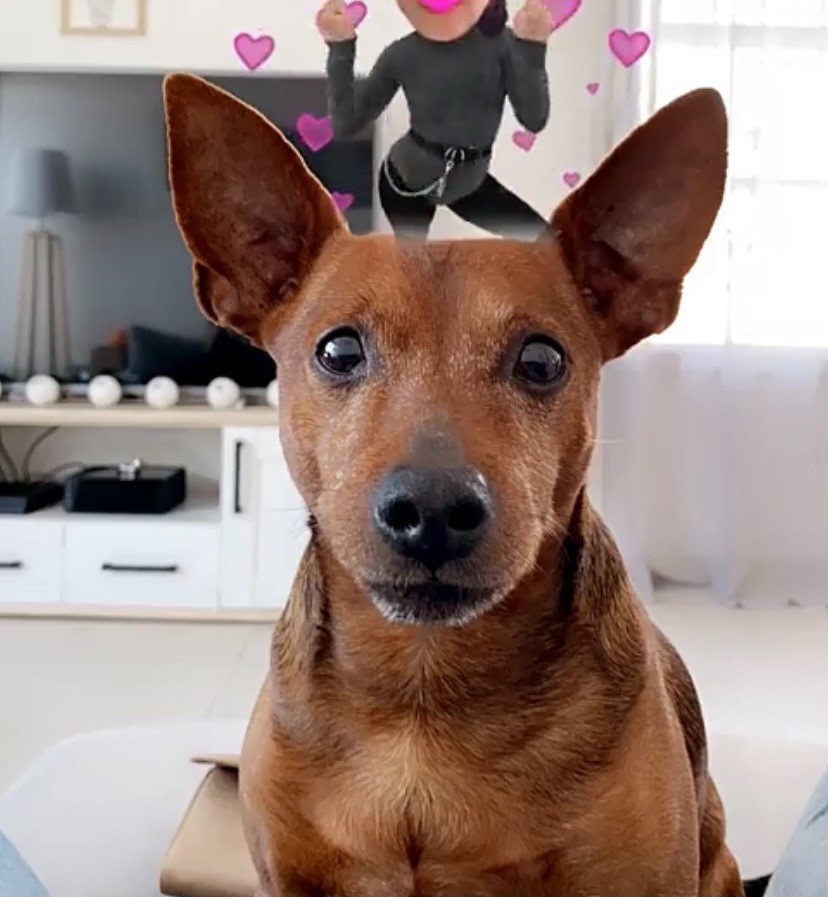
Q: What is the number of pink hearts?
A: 9